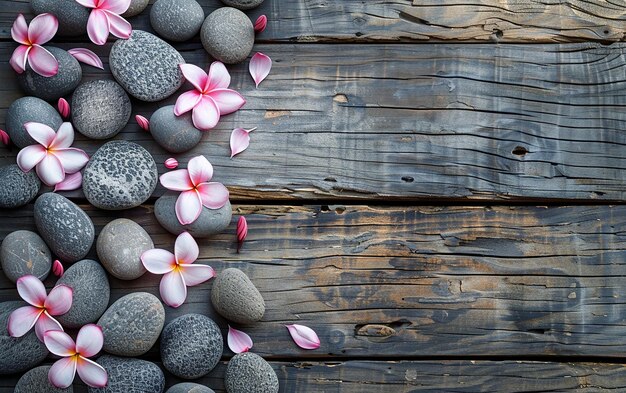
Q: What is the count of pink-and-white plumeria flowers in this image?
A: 8